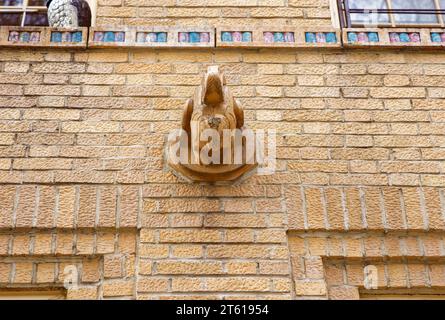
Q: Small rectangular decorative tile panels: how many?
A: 11